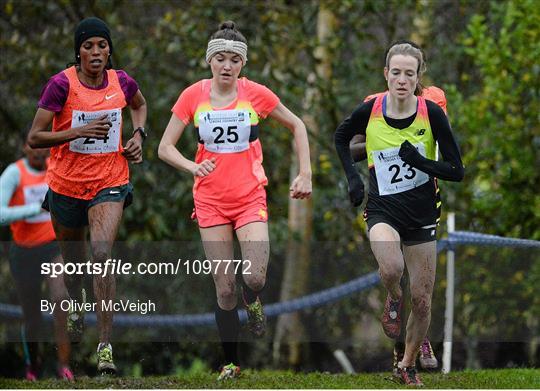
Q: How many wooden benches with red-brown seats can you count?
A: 0